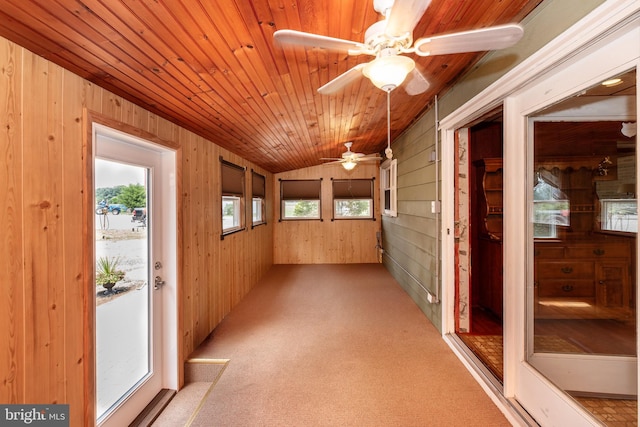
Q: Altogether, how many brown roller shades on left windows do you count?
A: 2